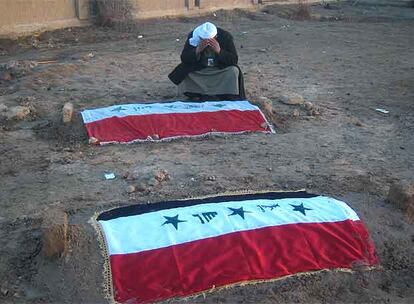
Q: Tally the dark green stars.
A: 6